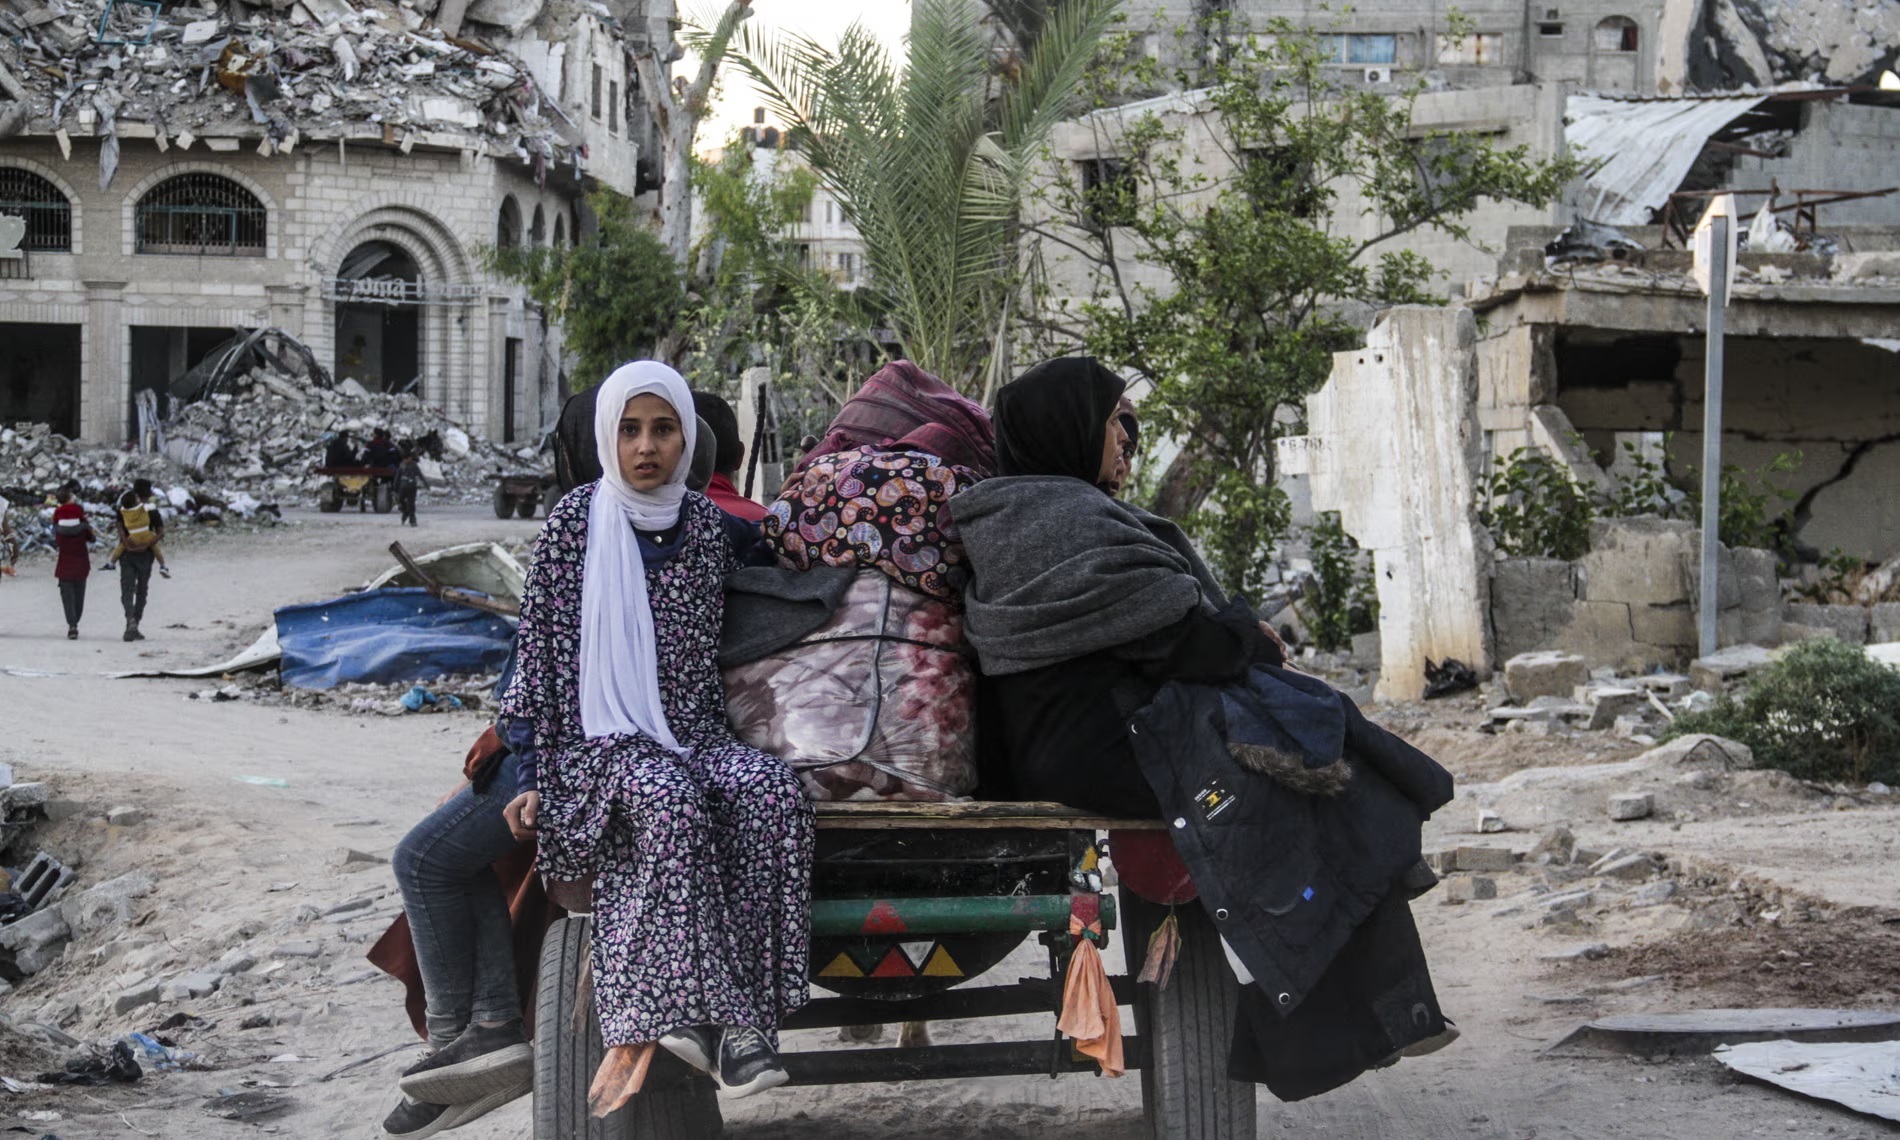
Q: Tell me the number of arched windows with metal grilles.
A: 2